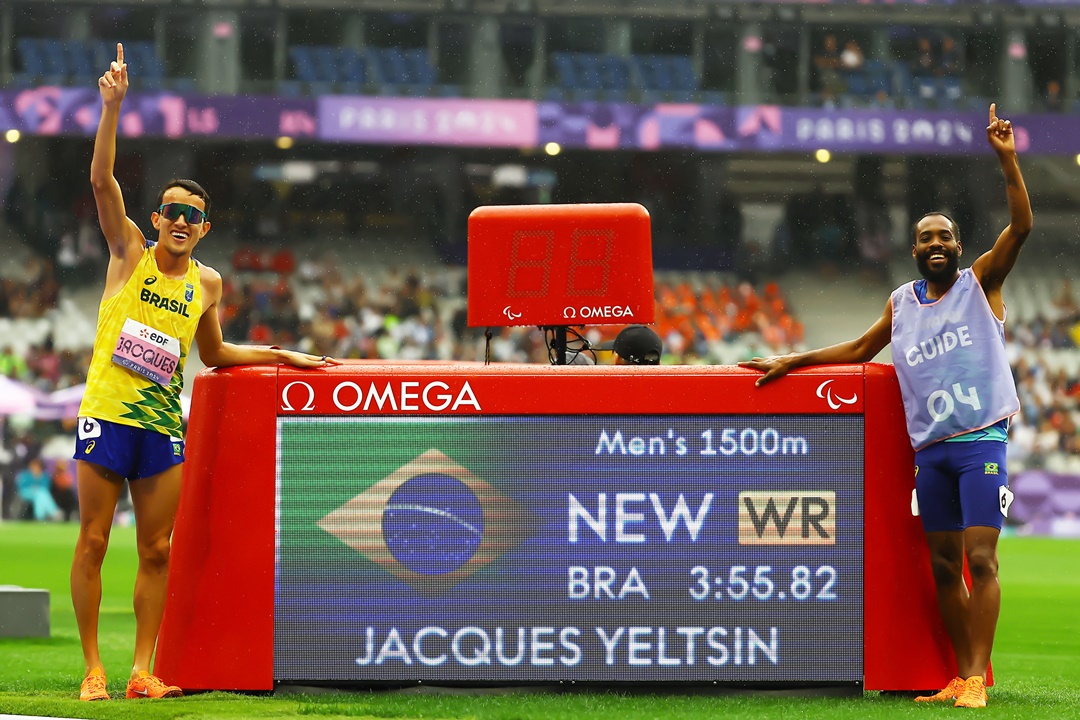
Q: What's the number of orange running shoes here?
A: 4